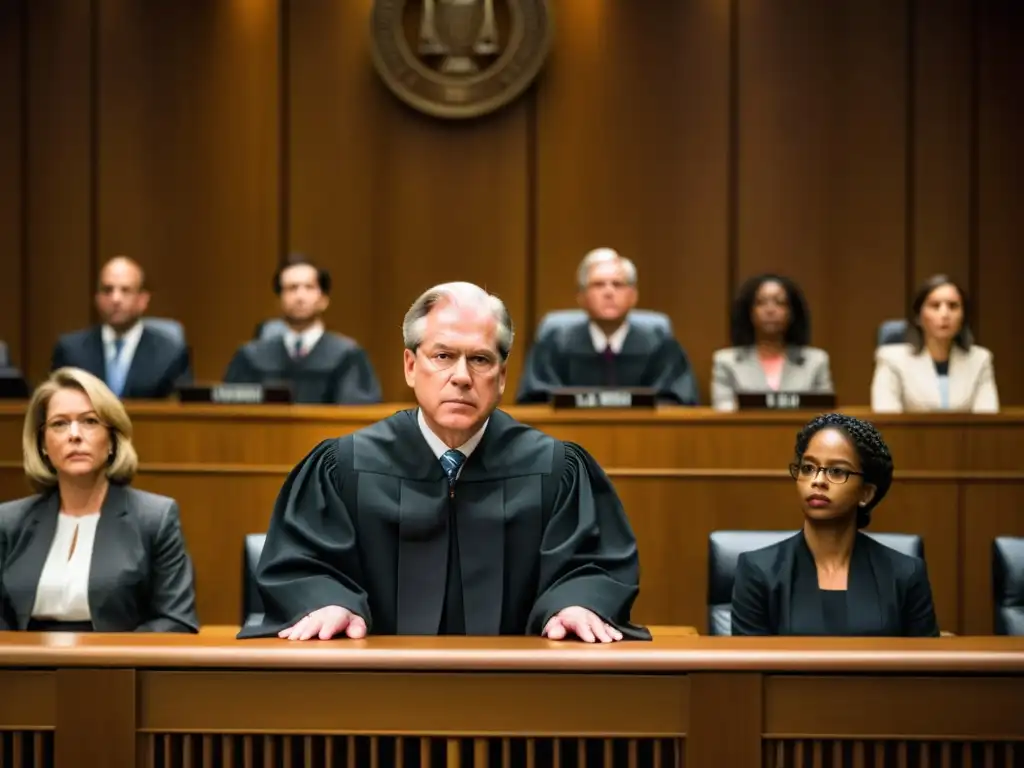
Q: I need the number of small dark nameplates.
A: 3